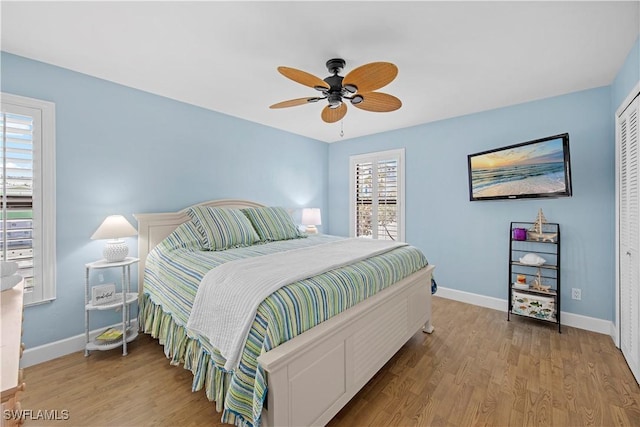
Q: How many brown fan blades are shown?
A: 5